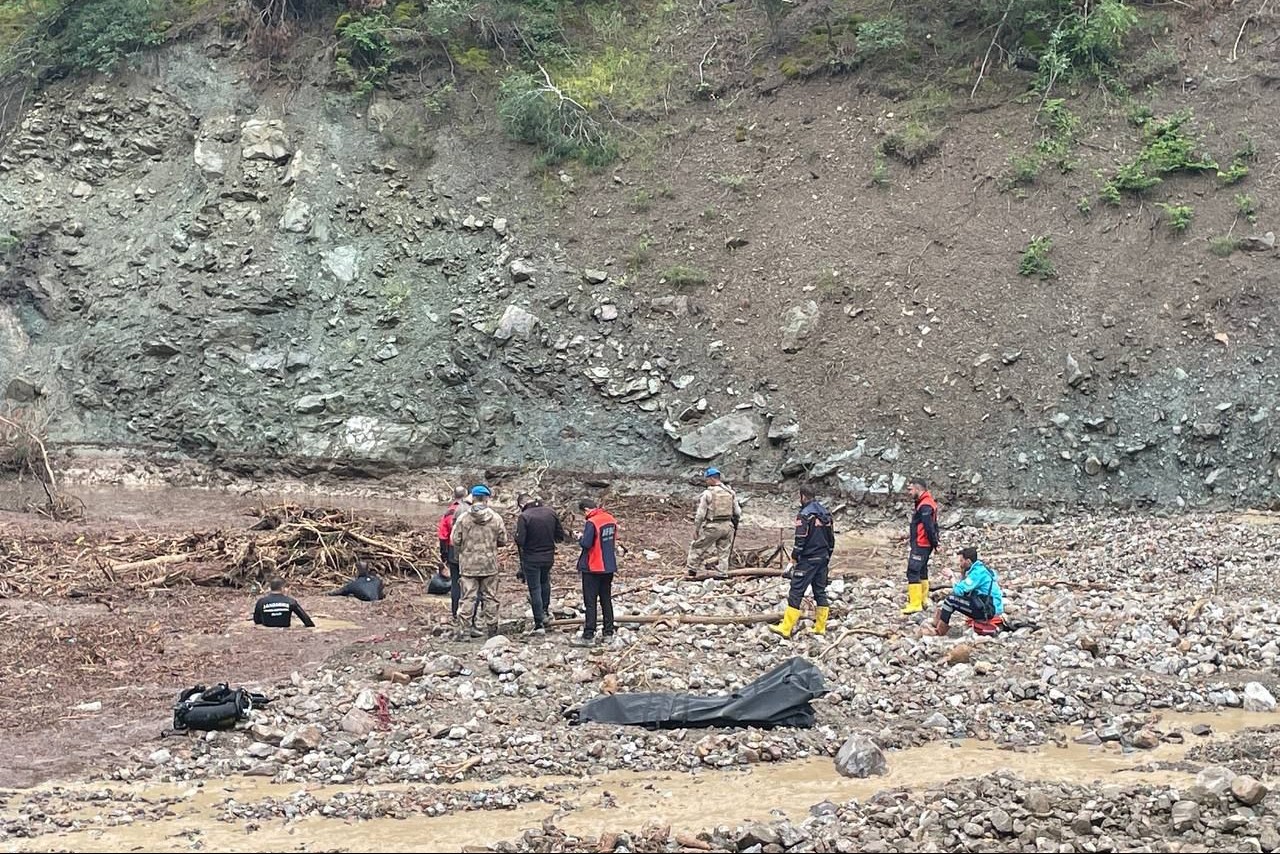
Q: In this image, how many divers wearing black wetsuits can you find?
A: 3